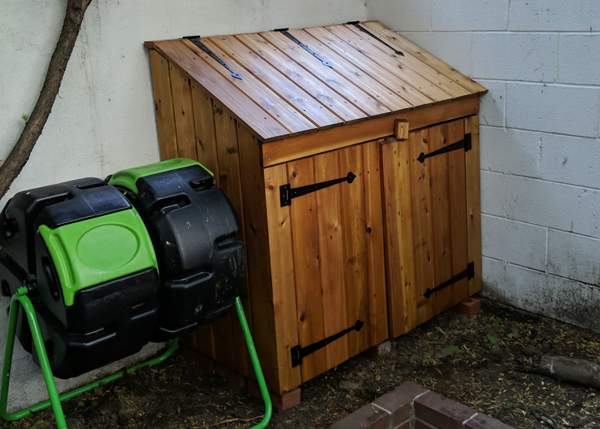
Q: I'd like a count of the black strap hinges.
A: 7